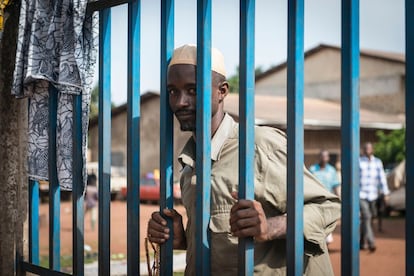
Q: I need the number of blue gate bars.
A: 11